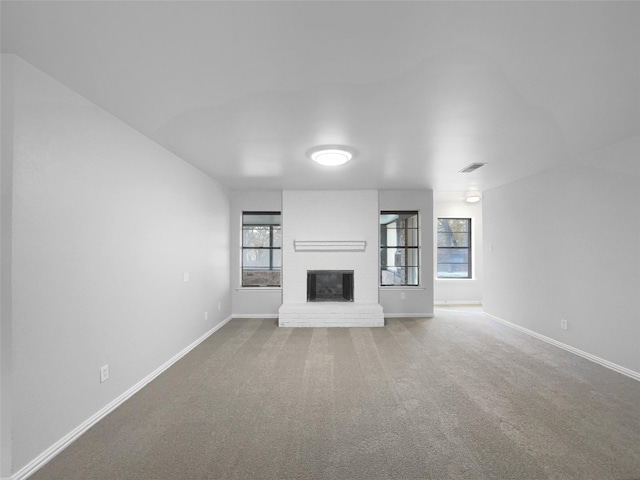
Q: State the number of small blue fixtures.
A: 0